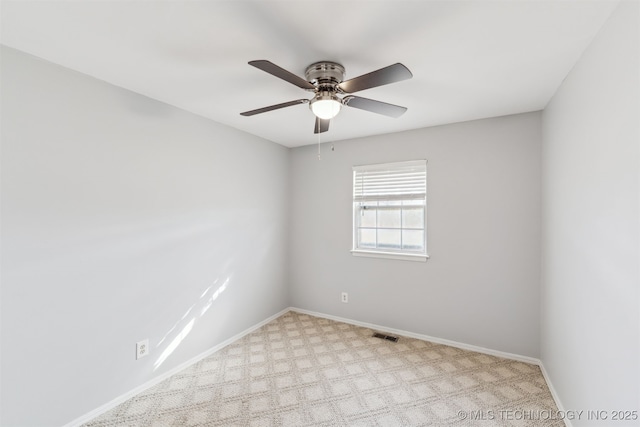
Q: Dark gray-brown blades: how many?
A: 5